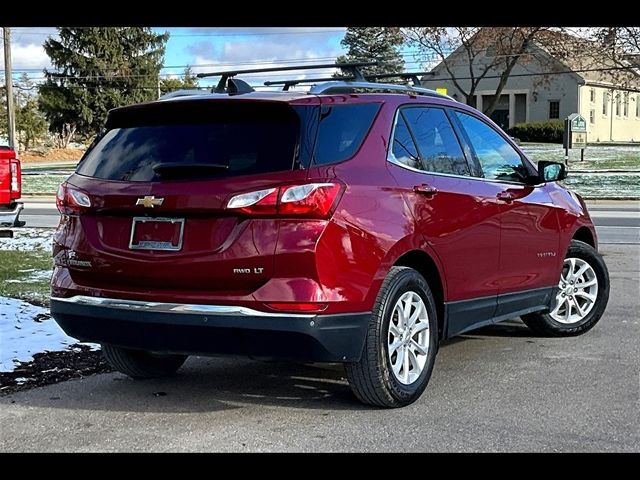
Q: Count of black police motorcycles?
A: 0